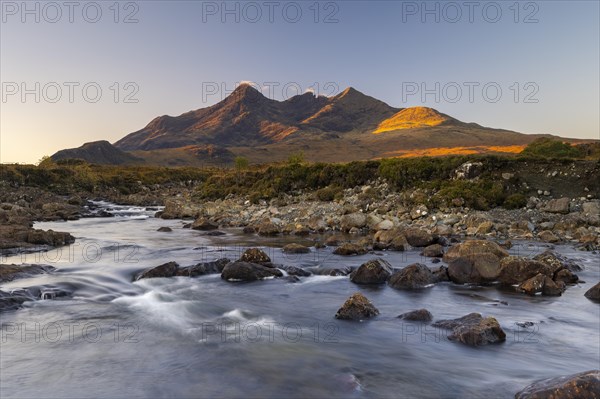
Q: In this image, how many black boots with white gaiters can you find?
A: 0